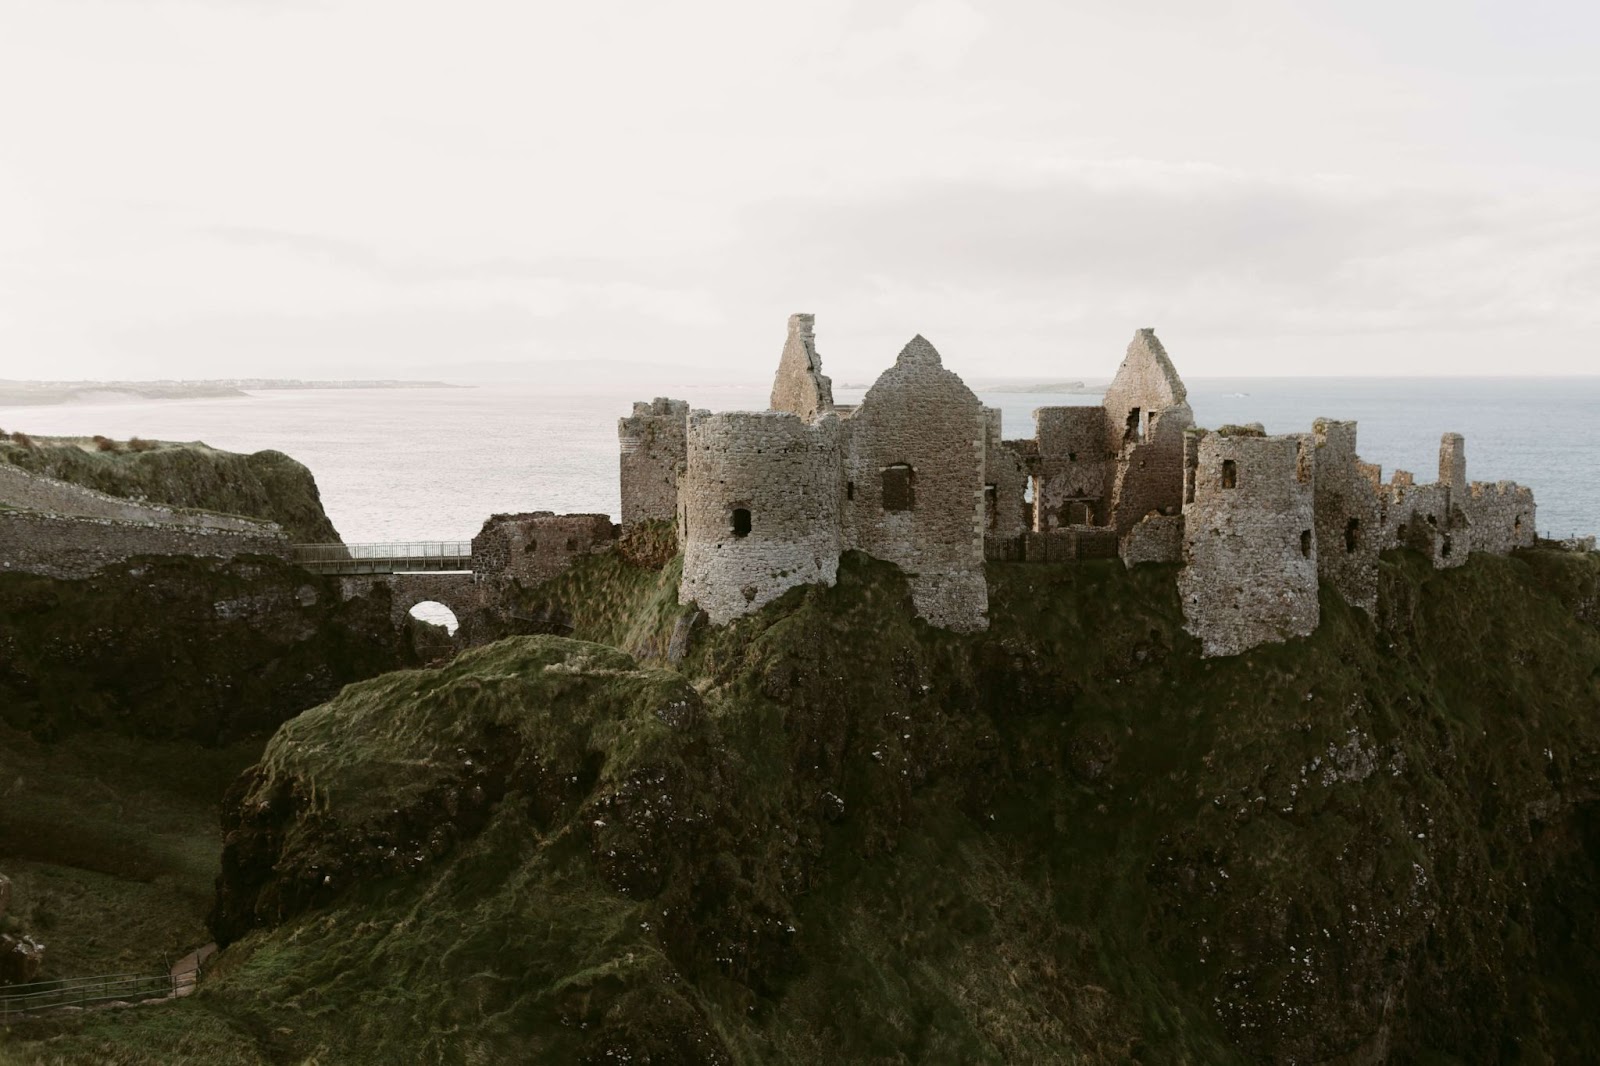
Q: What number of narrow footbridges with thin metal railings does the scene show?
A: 1